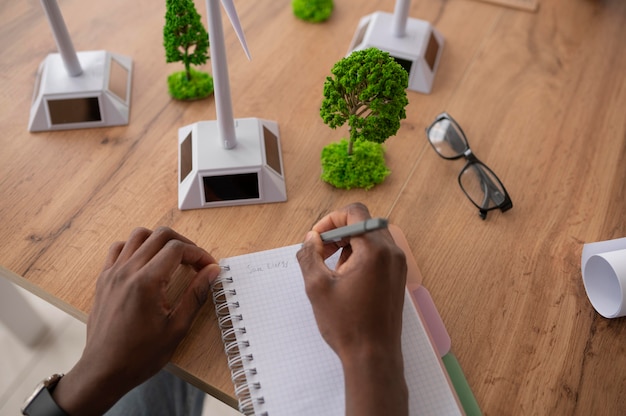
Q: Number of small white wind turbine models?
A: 3